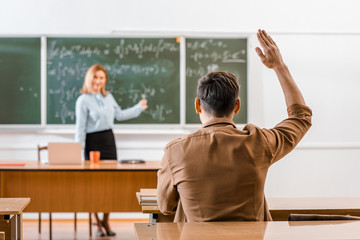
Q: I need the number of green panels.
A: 3